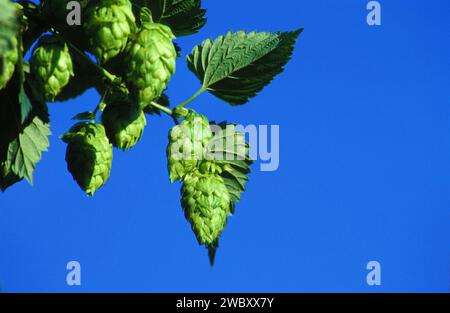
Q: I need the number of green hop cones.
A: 8